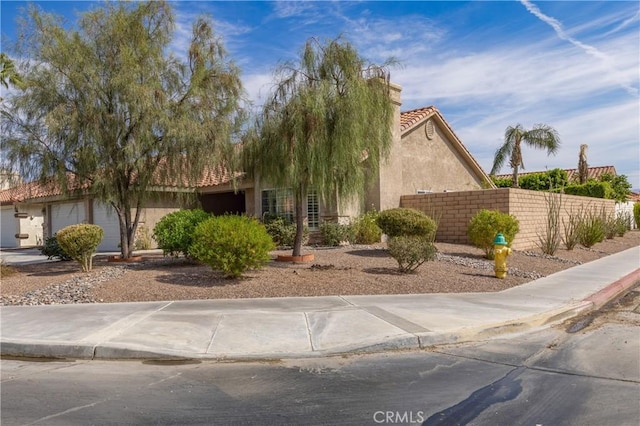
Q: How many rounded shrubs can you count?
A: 6